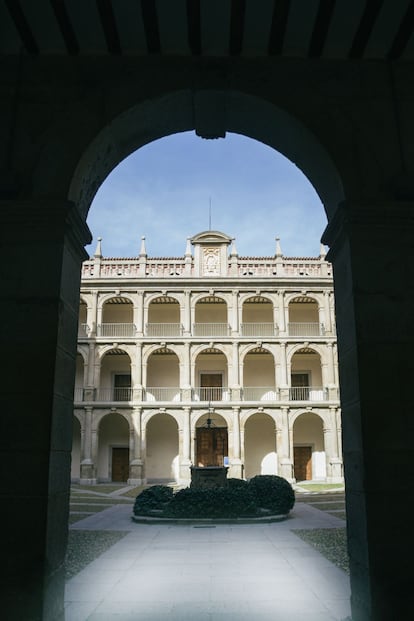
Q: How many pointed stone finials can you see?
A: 6